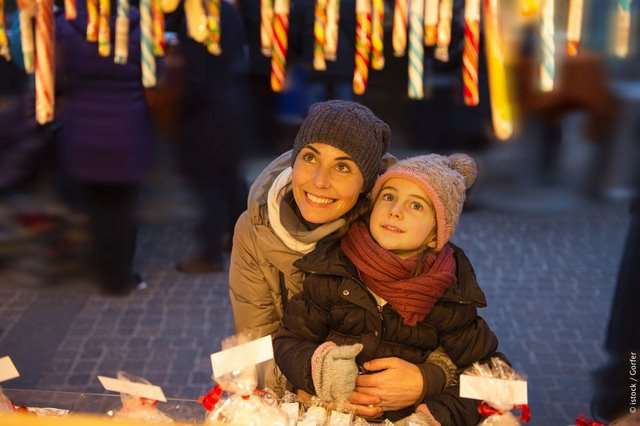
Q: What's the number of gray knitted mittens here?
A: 1